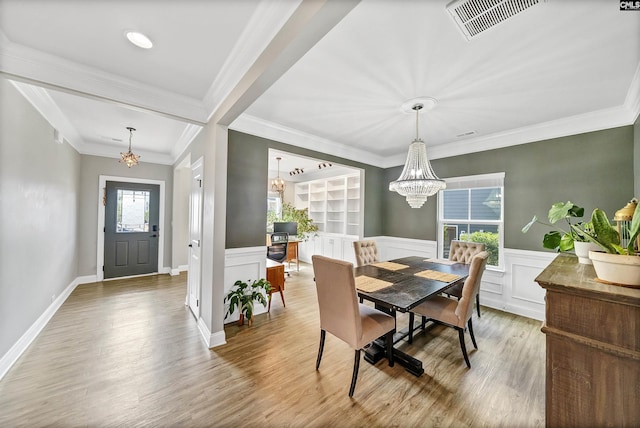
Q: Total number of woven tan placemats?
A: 4